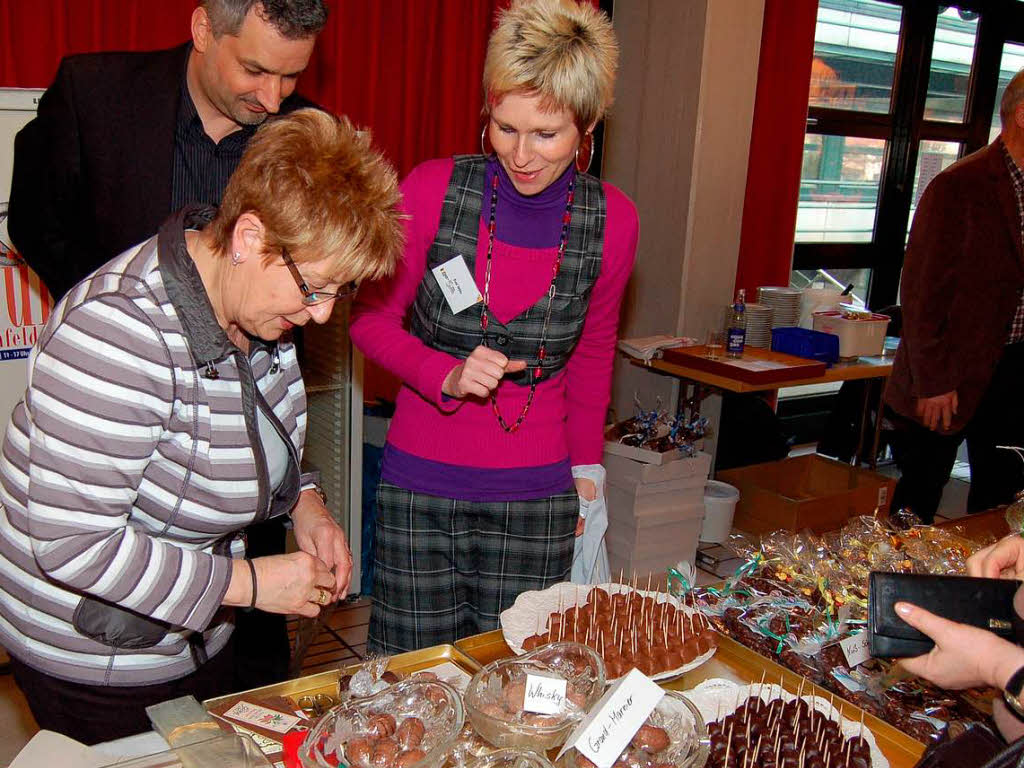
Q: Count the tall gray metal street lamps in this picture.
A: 0